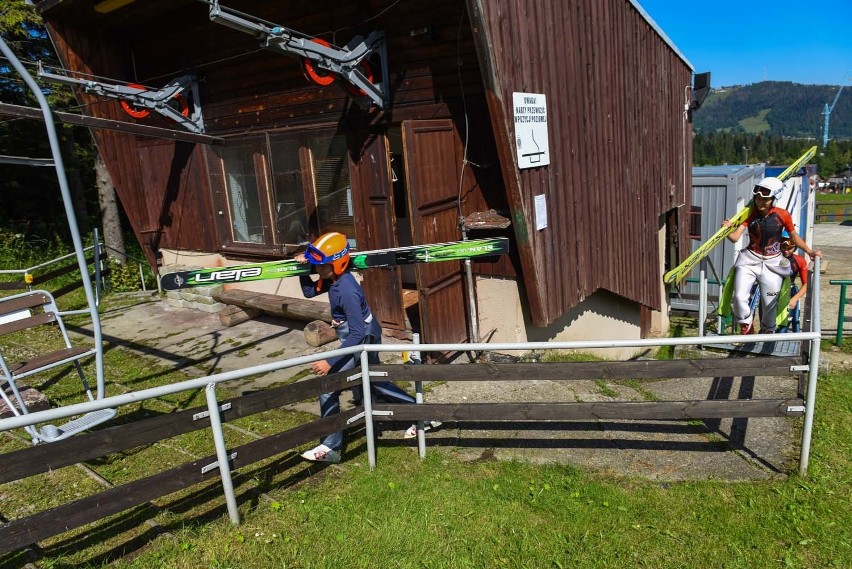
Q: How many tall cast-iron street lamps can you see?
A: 0